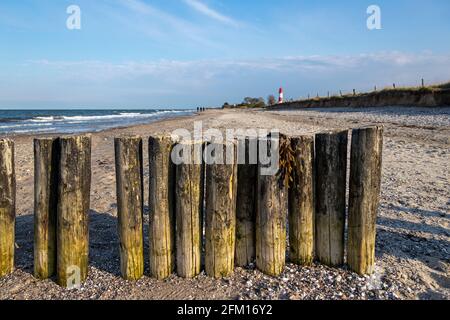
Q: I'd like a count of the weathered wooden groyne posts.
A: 12